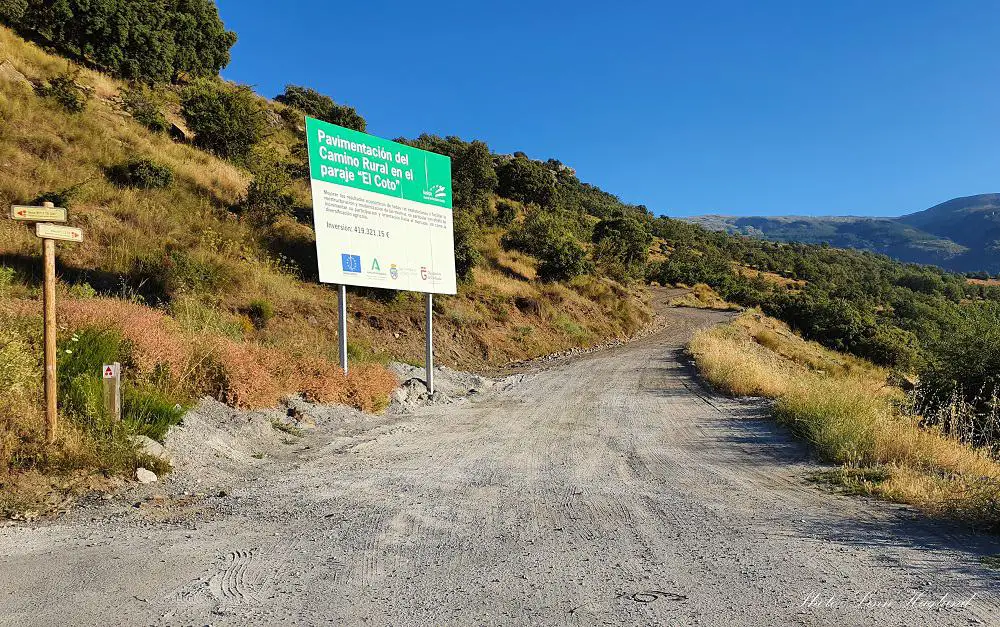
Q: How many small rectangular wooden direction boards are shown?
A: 2